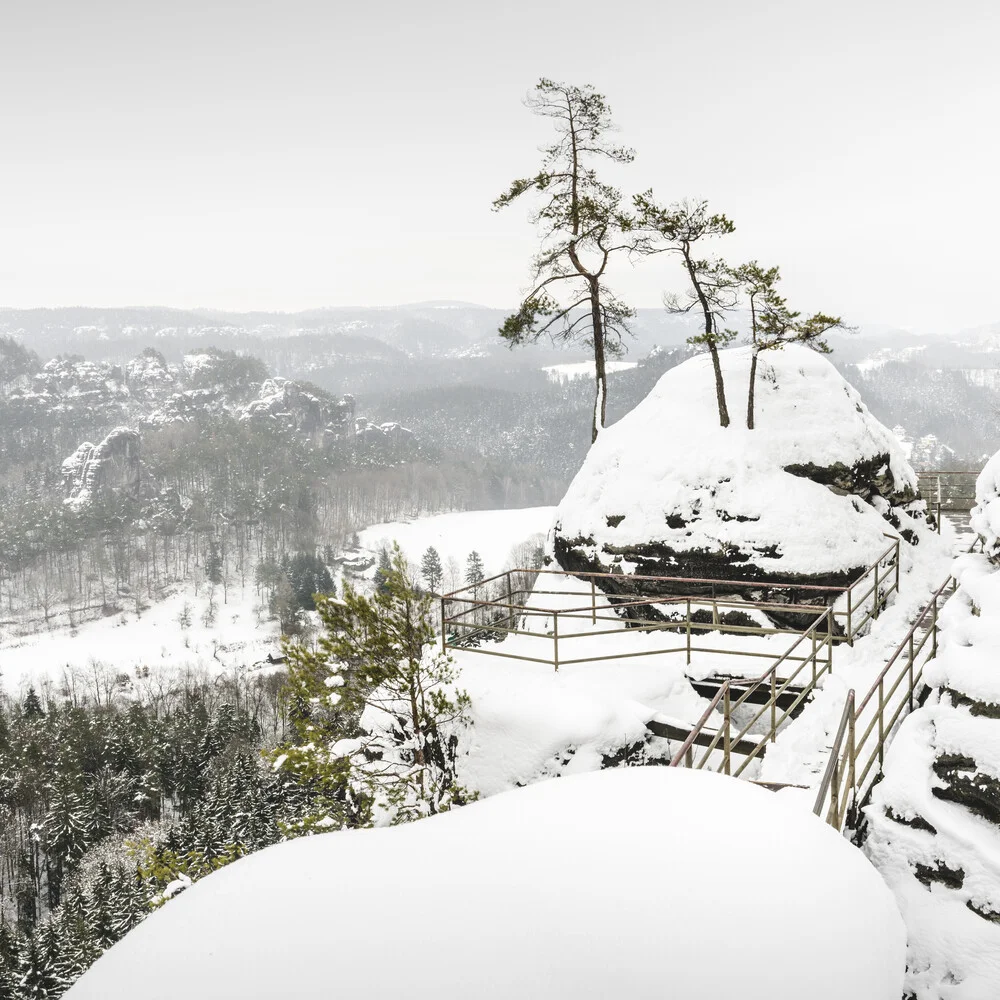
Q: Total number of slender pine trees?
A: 3